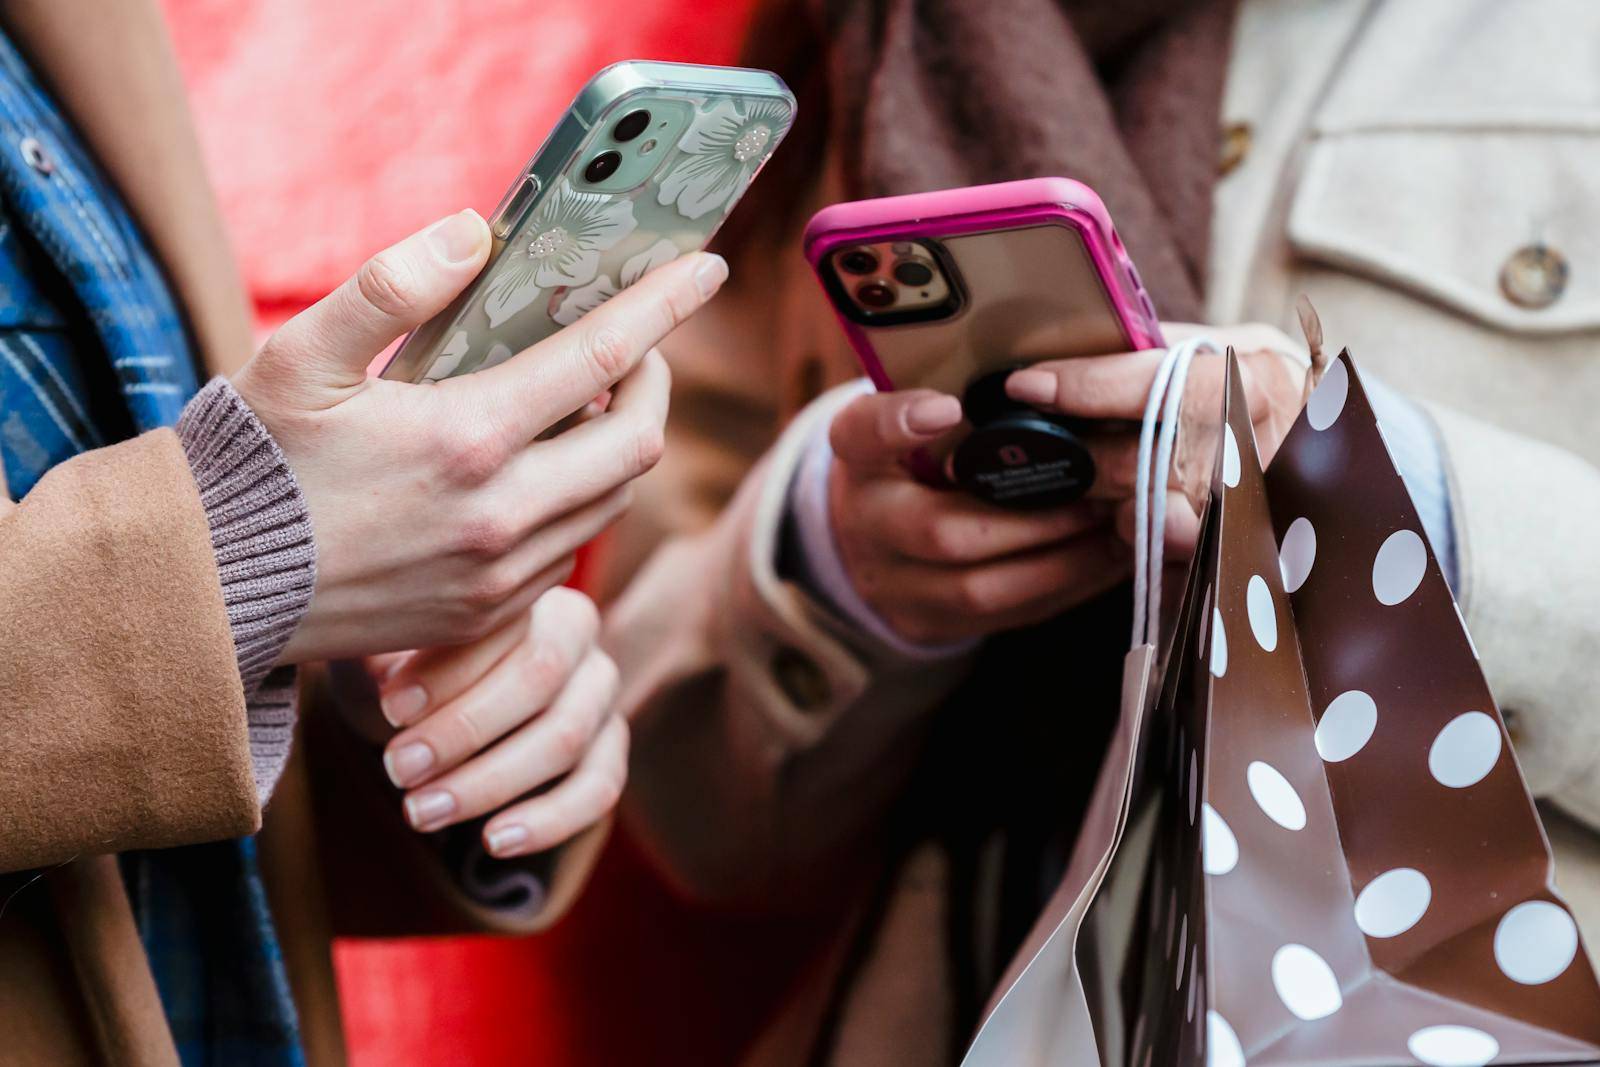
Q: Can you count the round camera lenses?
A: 5